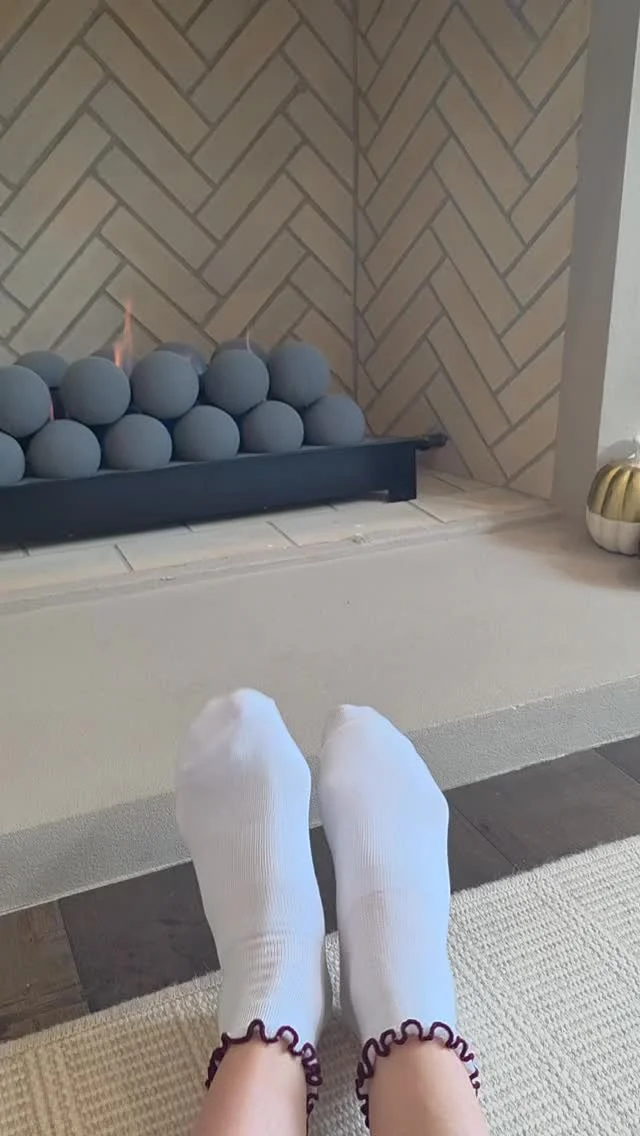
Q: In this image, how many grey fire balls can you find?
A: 15